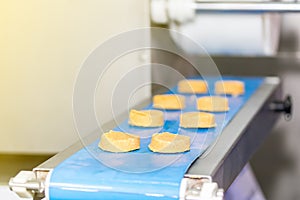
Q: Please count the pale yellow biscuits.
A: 8